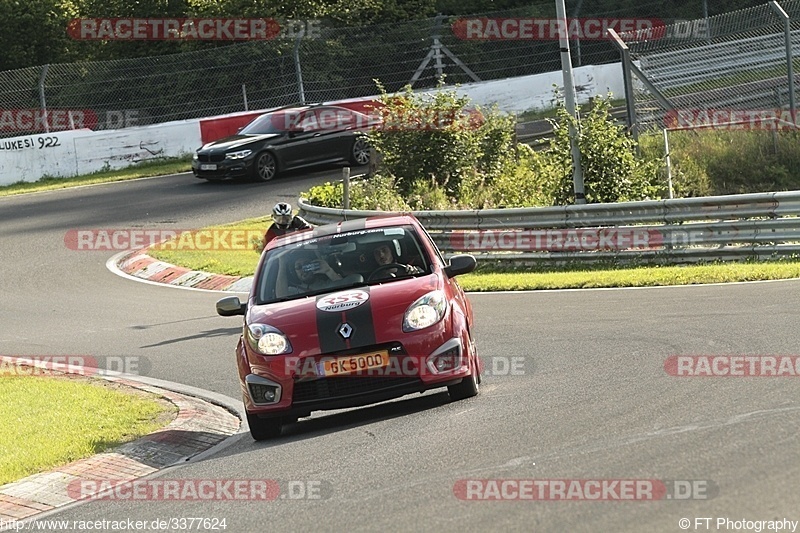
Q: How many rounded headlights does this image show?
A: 2